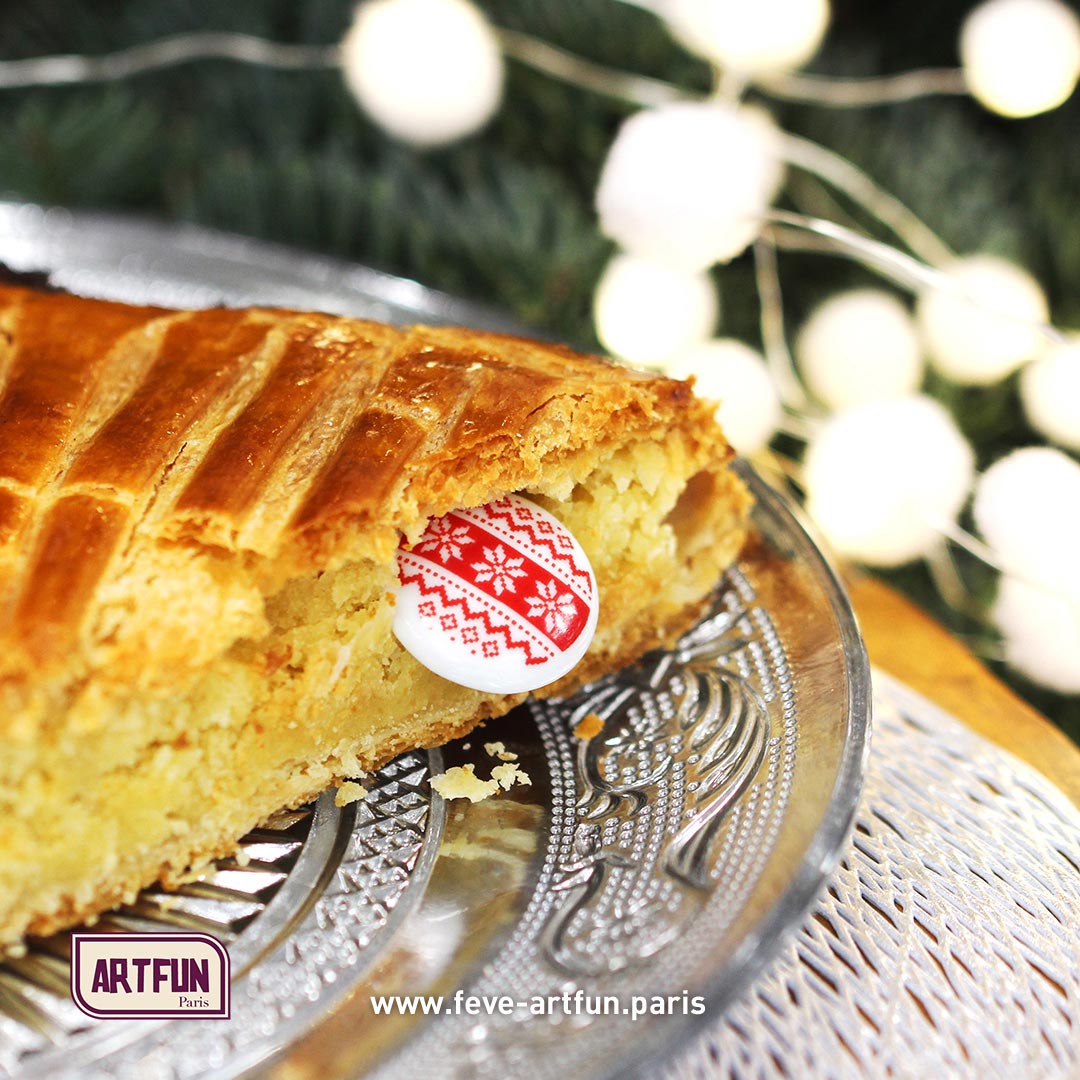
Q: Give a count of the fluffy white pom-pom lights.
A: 12